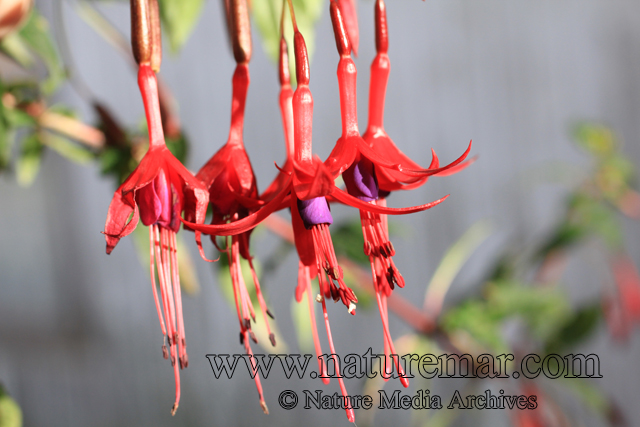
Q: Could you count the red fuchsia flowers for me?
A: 6